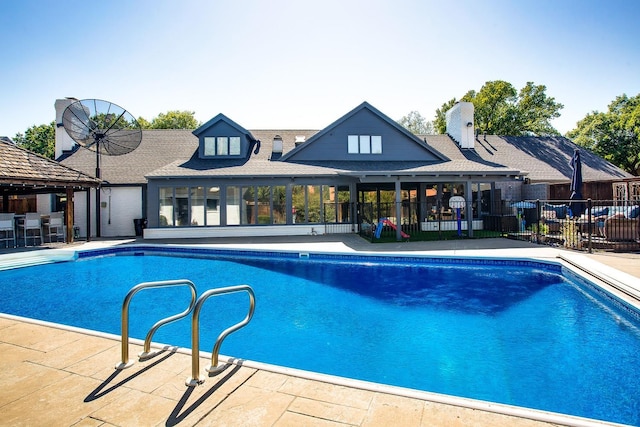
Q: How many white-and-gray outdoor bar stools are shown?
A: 3